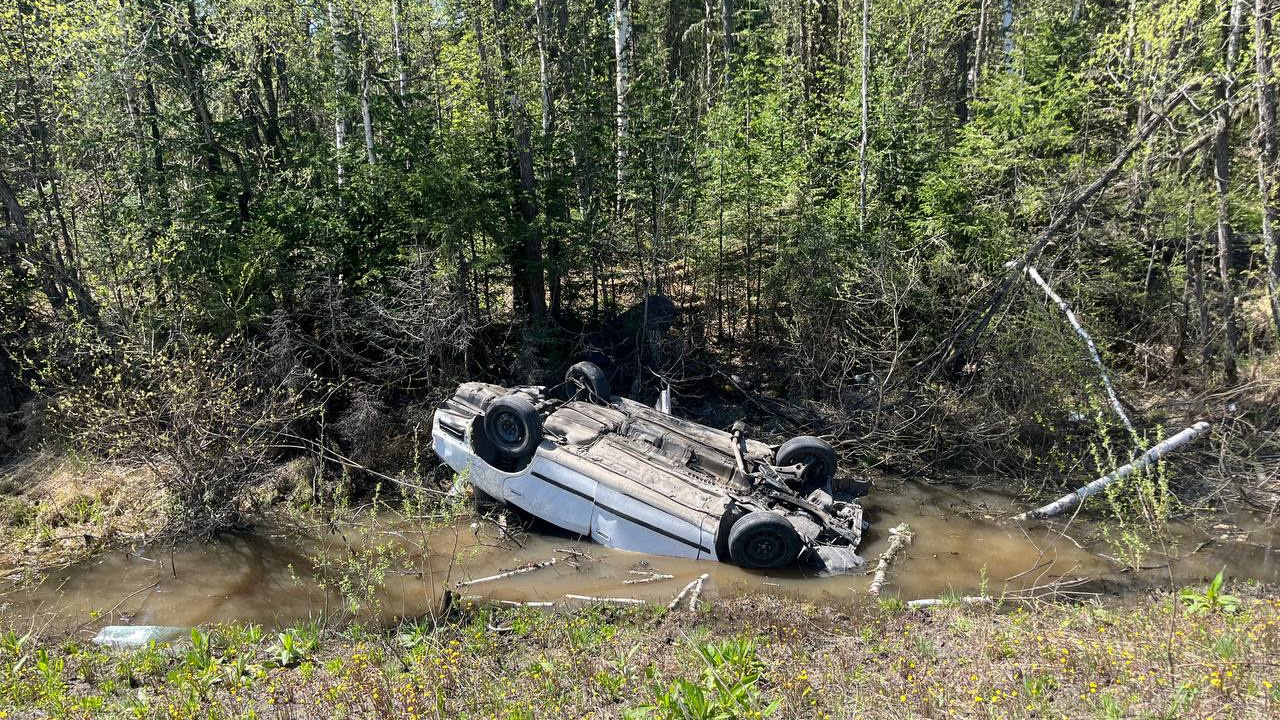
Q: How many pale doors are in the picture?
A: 2